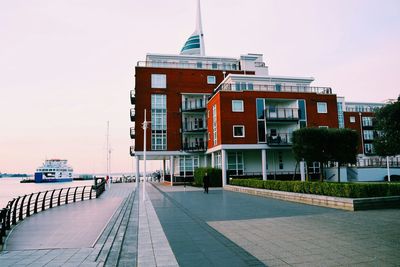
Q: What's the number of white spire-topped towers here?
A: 1